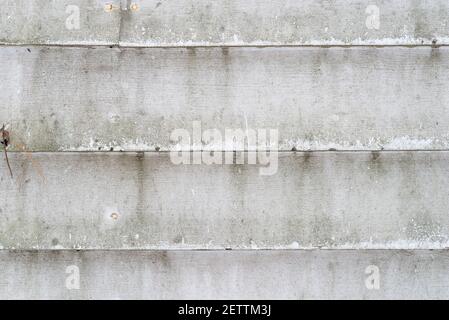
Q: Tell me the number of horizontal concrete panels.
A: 4